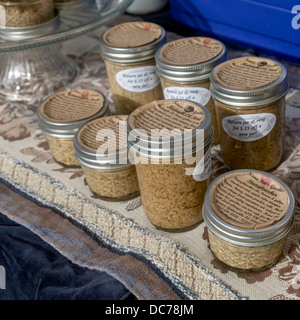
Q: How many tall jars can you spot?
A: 4